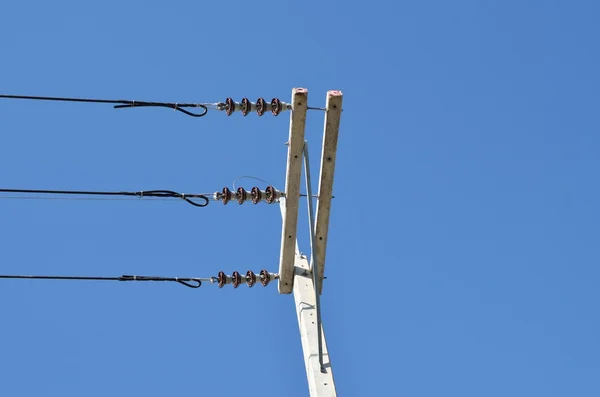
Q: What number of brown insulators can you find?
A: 12